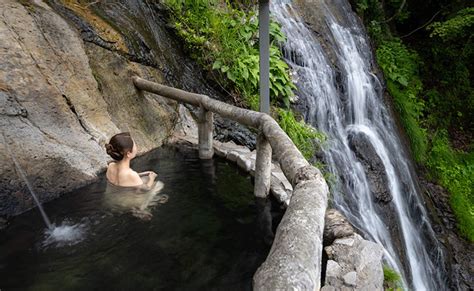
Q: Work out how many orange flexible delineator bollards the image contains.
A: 0